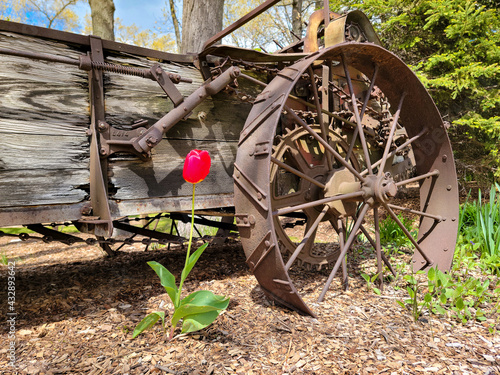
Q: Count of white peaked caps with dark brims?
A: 0